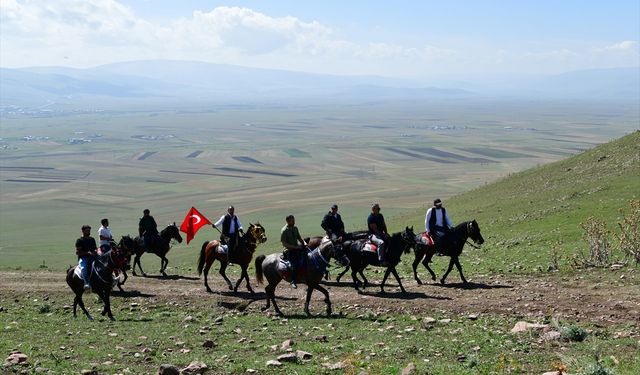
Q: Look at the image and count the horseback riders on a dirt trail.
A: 8